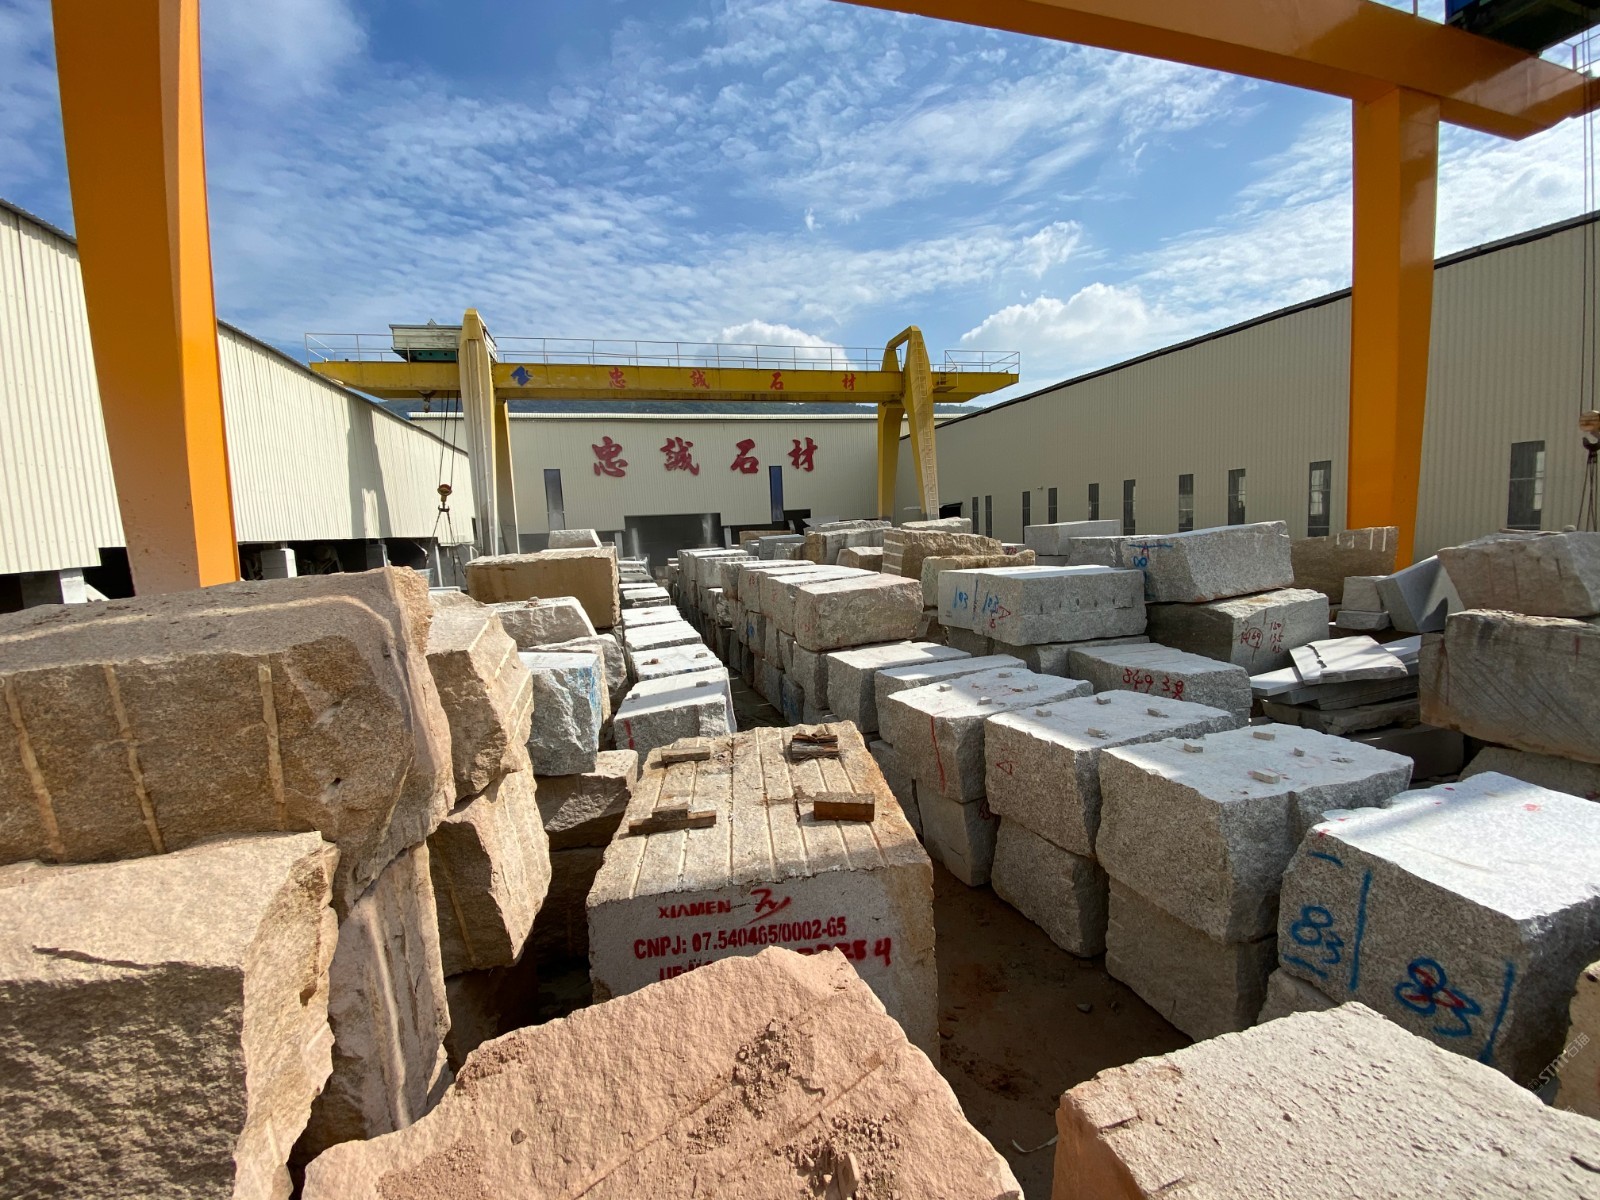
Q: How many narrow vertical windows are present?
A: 12